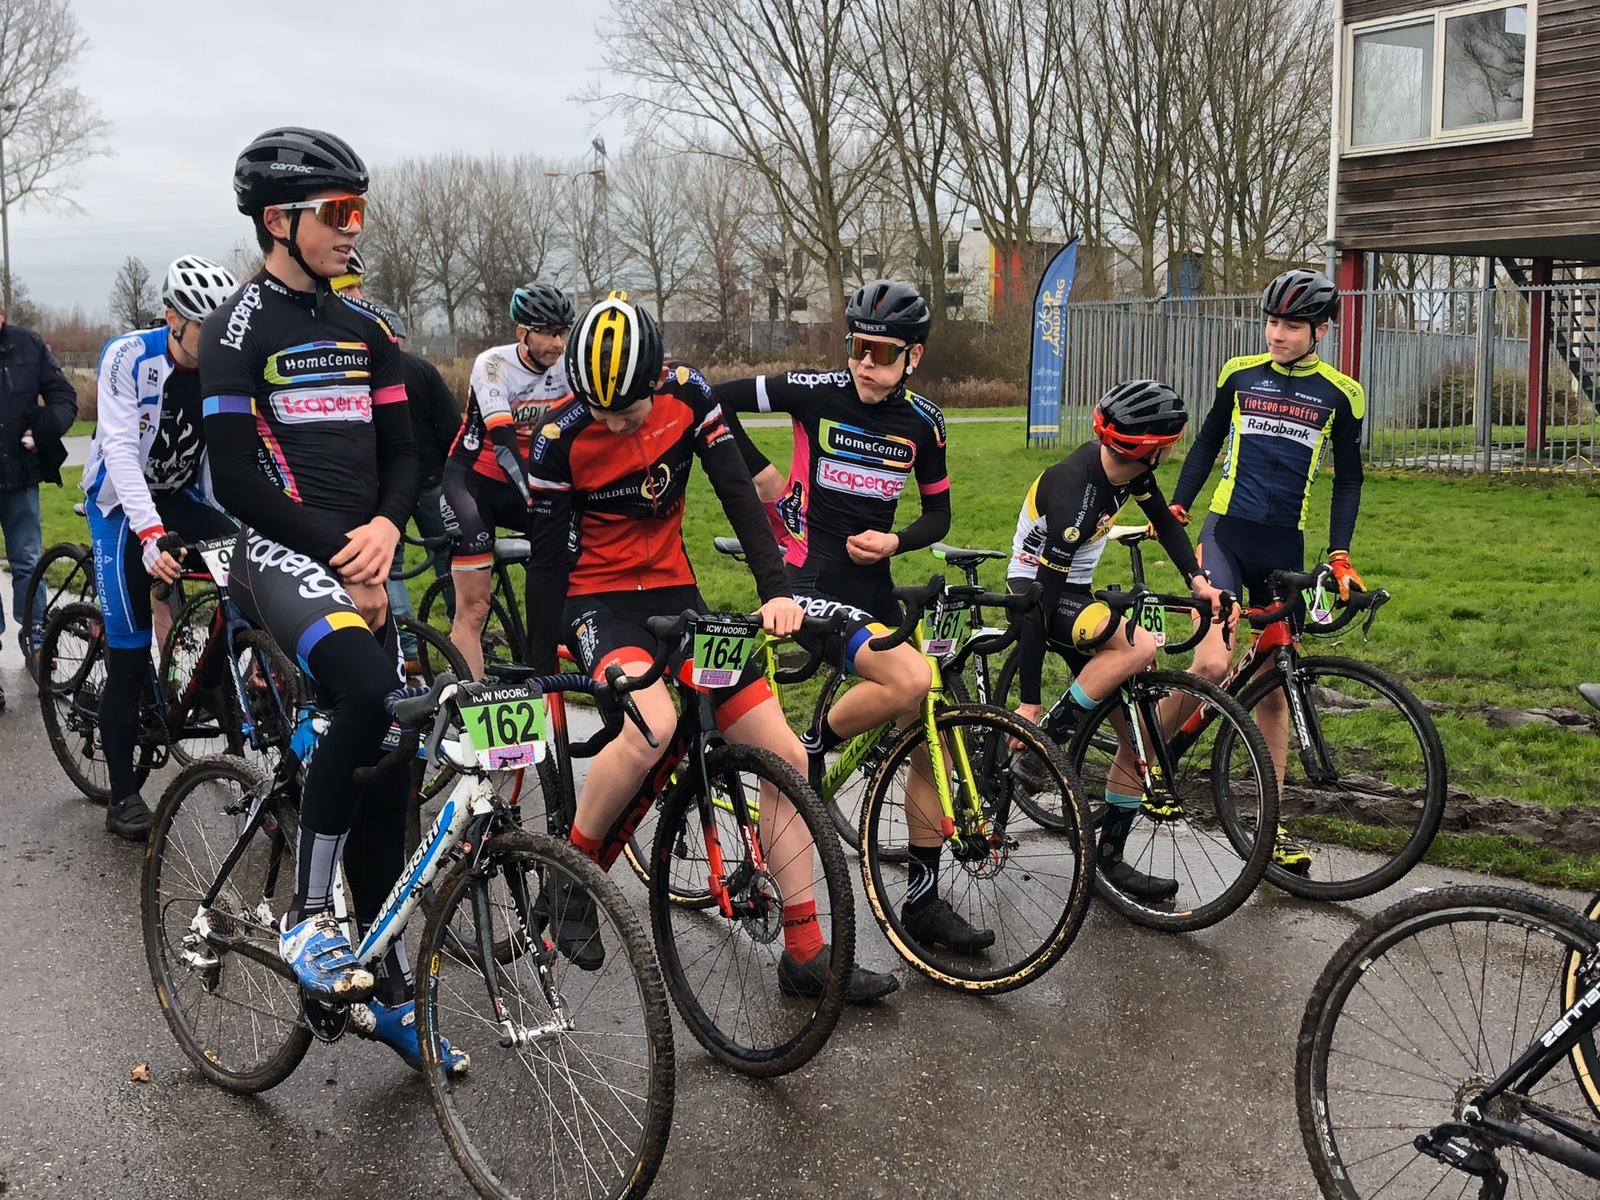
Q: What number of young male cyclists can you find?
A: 5